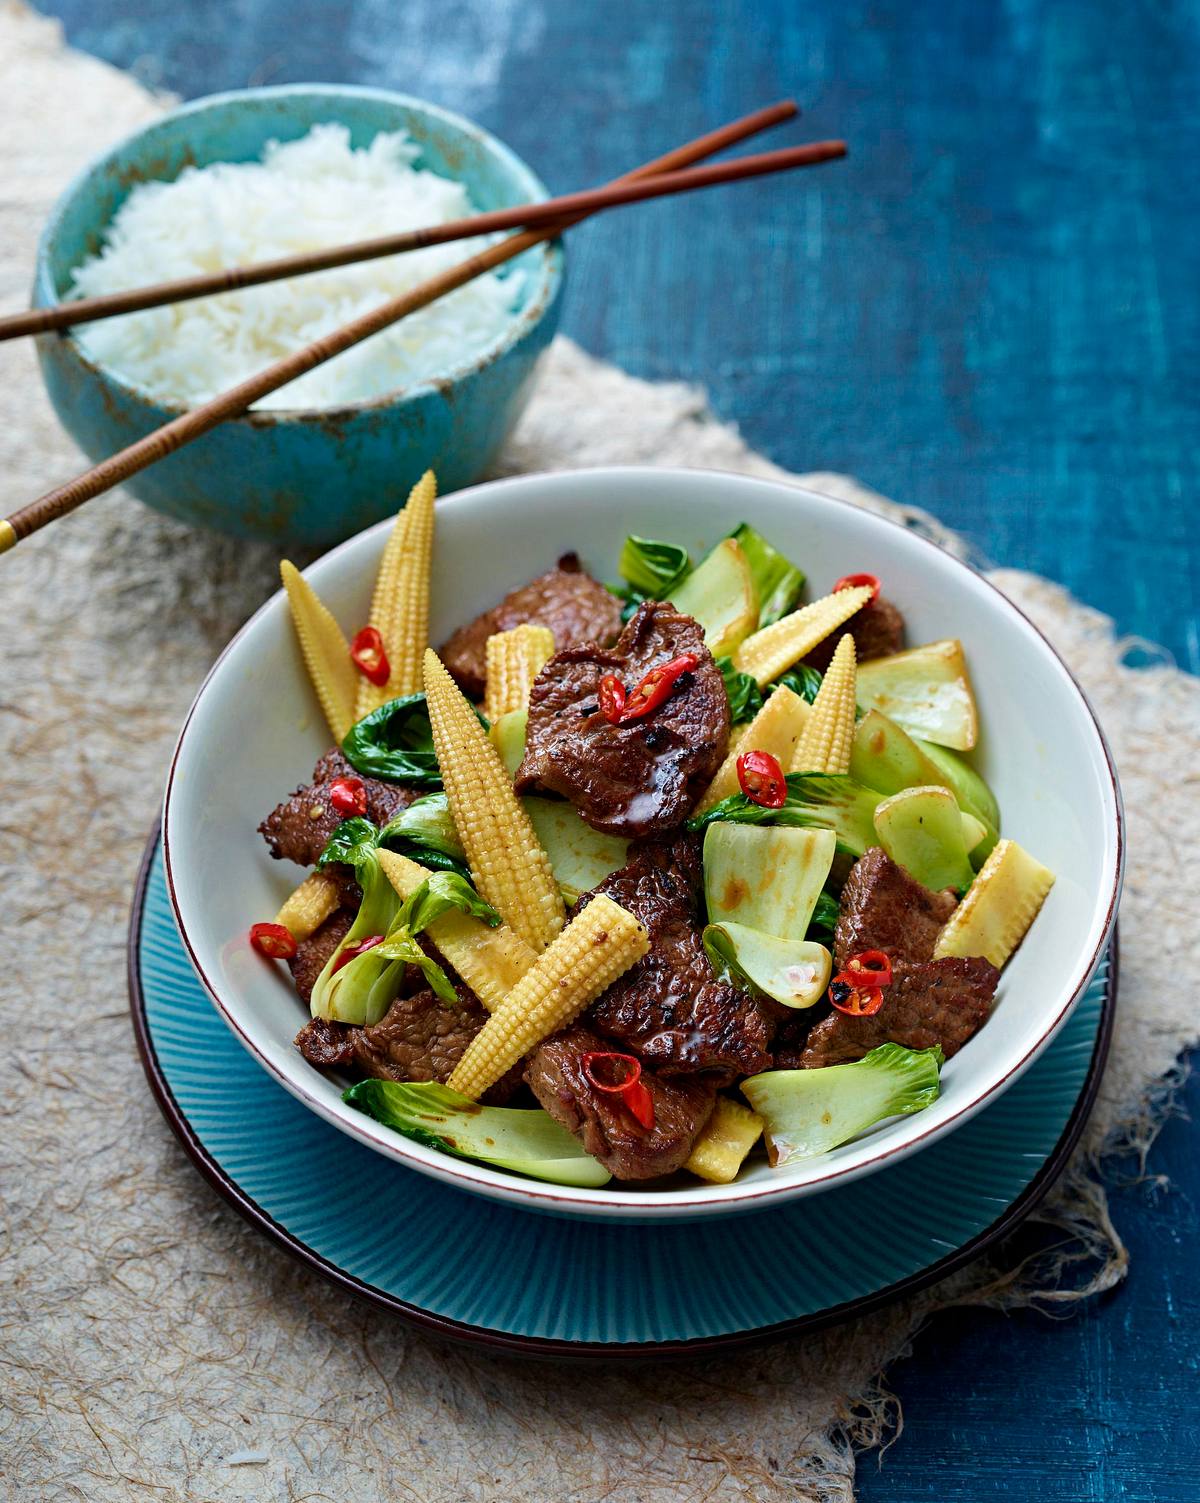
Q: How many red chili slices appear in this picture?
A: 12